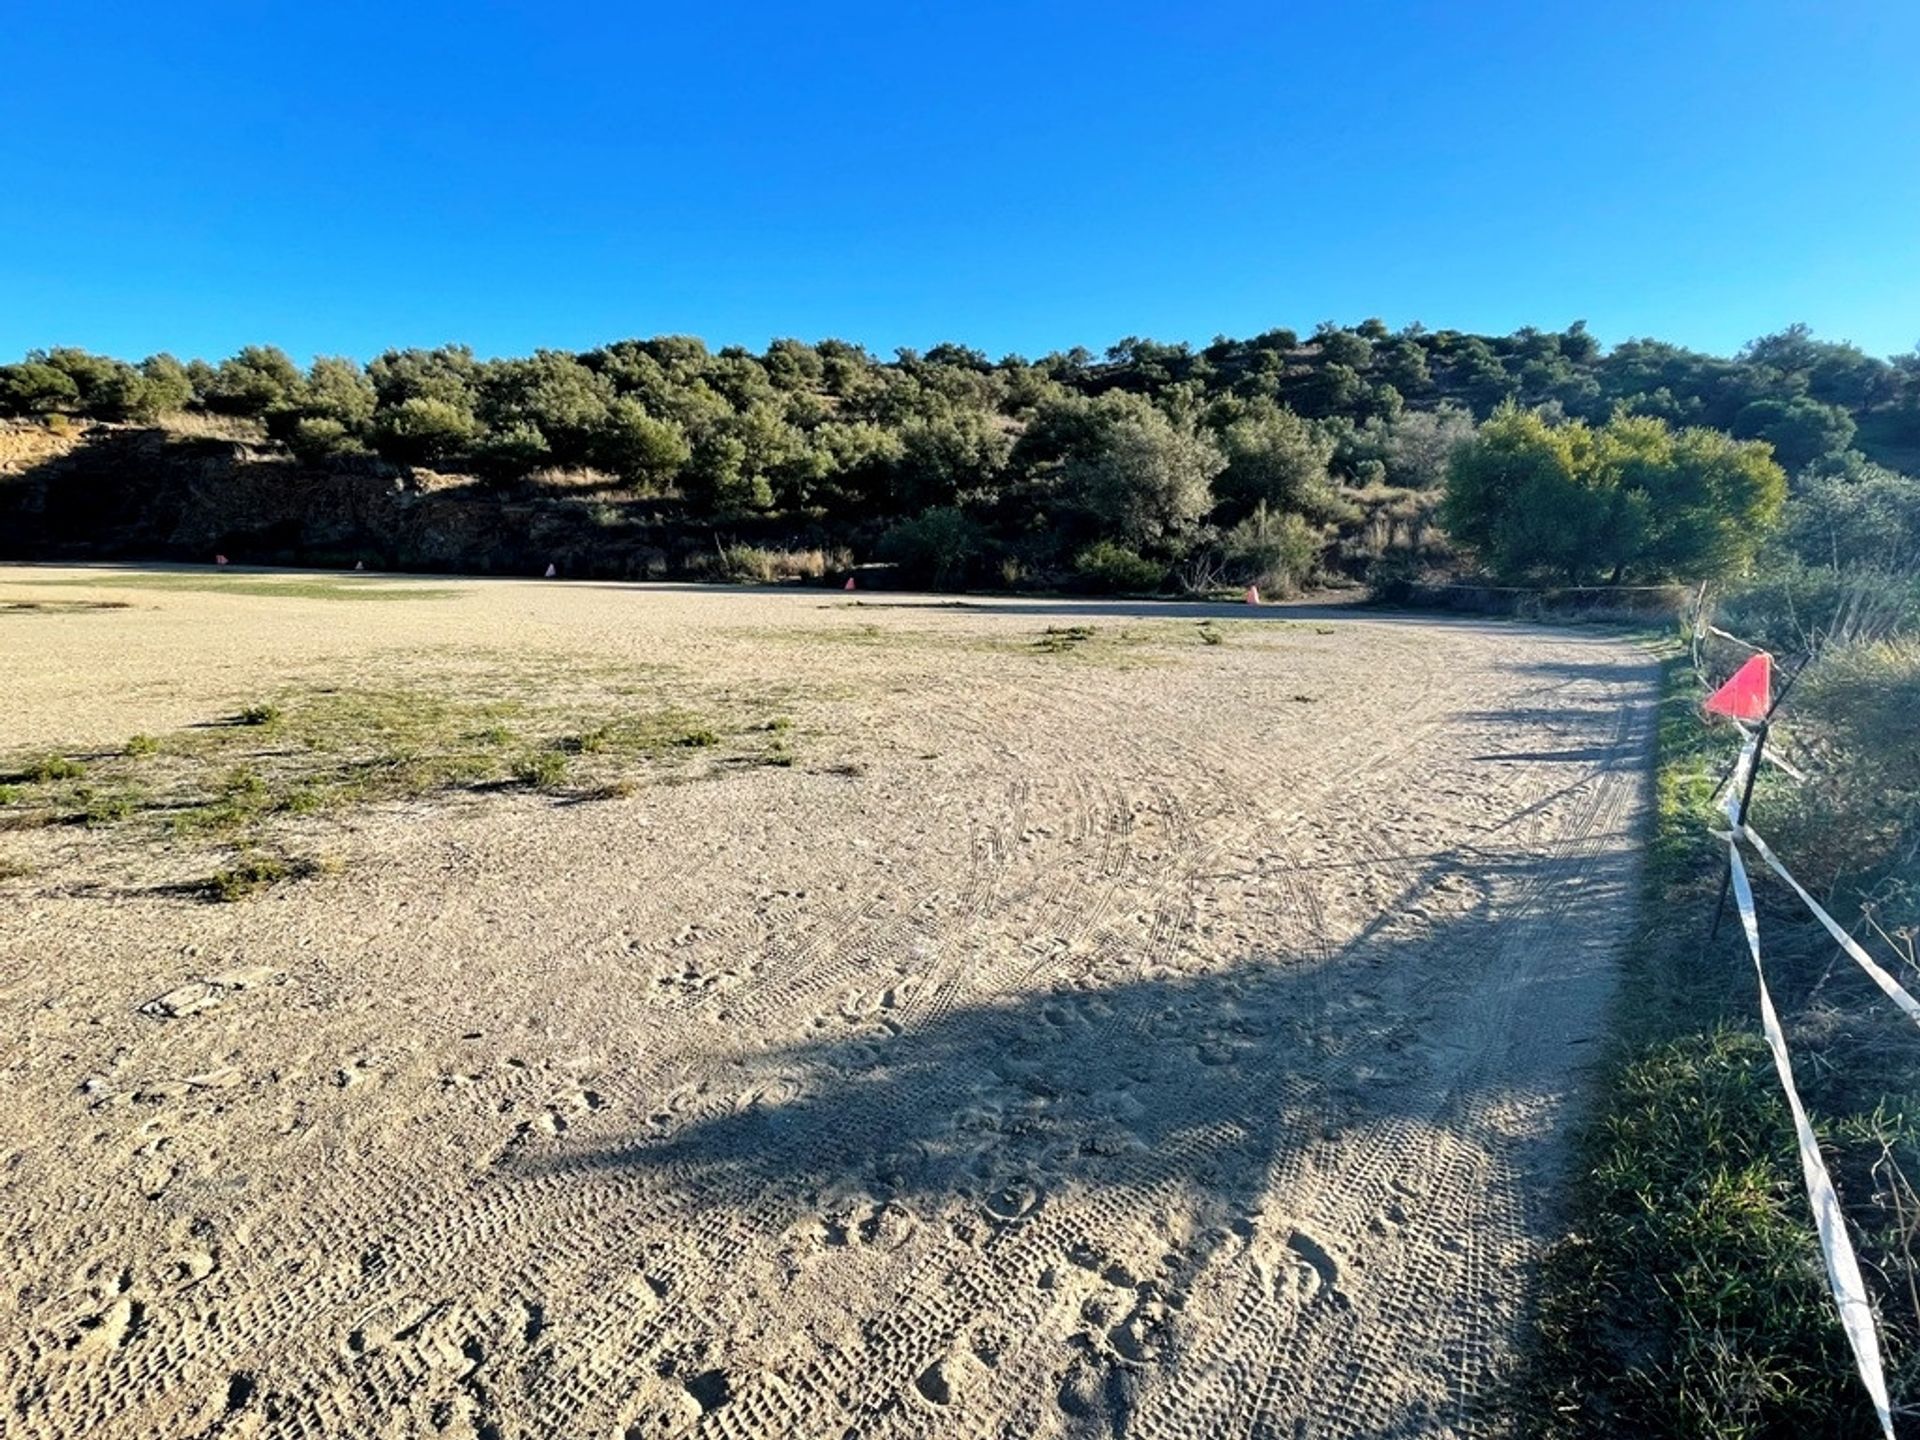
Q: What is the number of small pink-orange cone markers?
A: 5